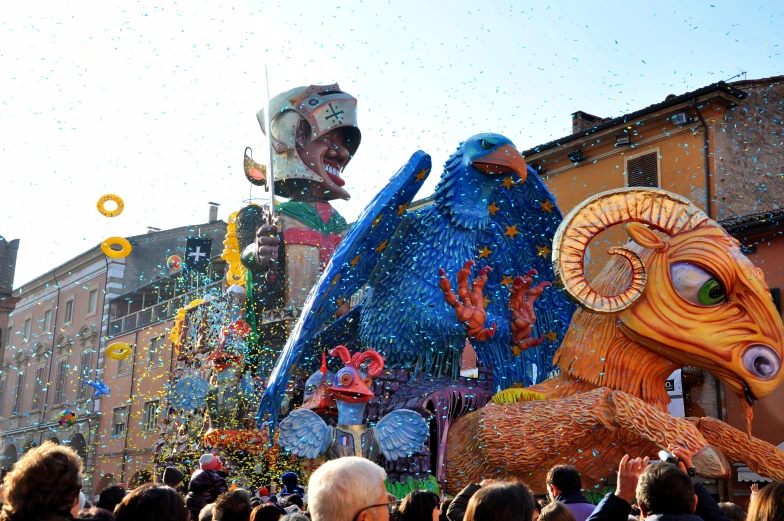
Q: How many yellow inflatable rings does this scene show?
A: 3